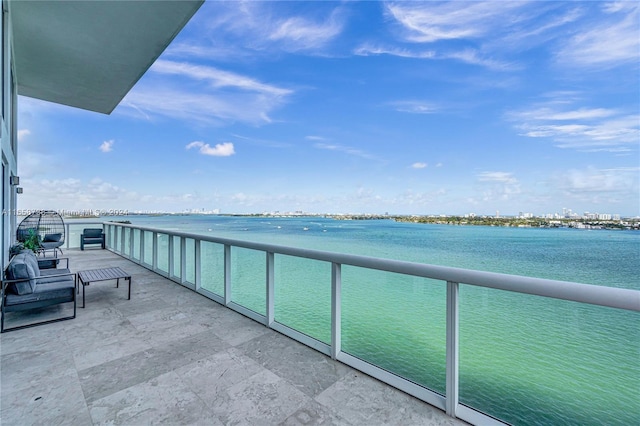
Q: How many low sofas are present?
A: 1